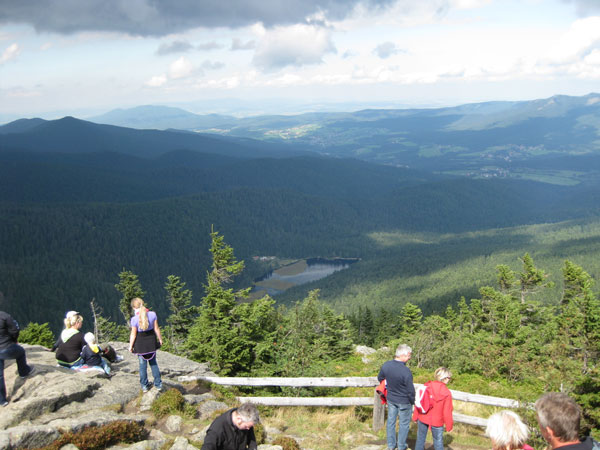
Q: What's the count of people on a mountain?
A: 9